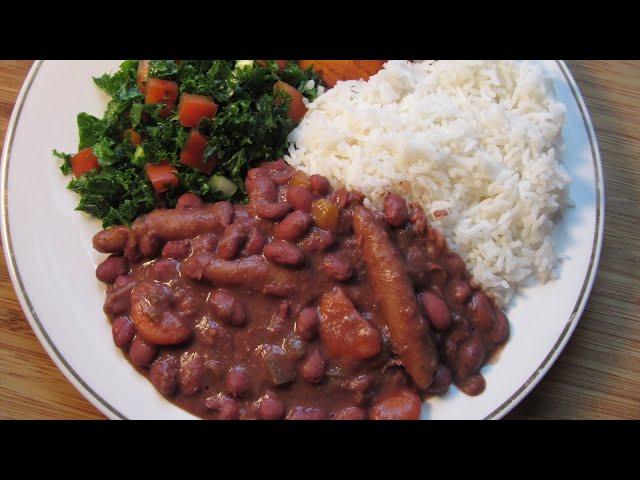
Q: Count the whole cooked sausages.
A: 3